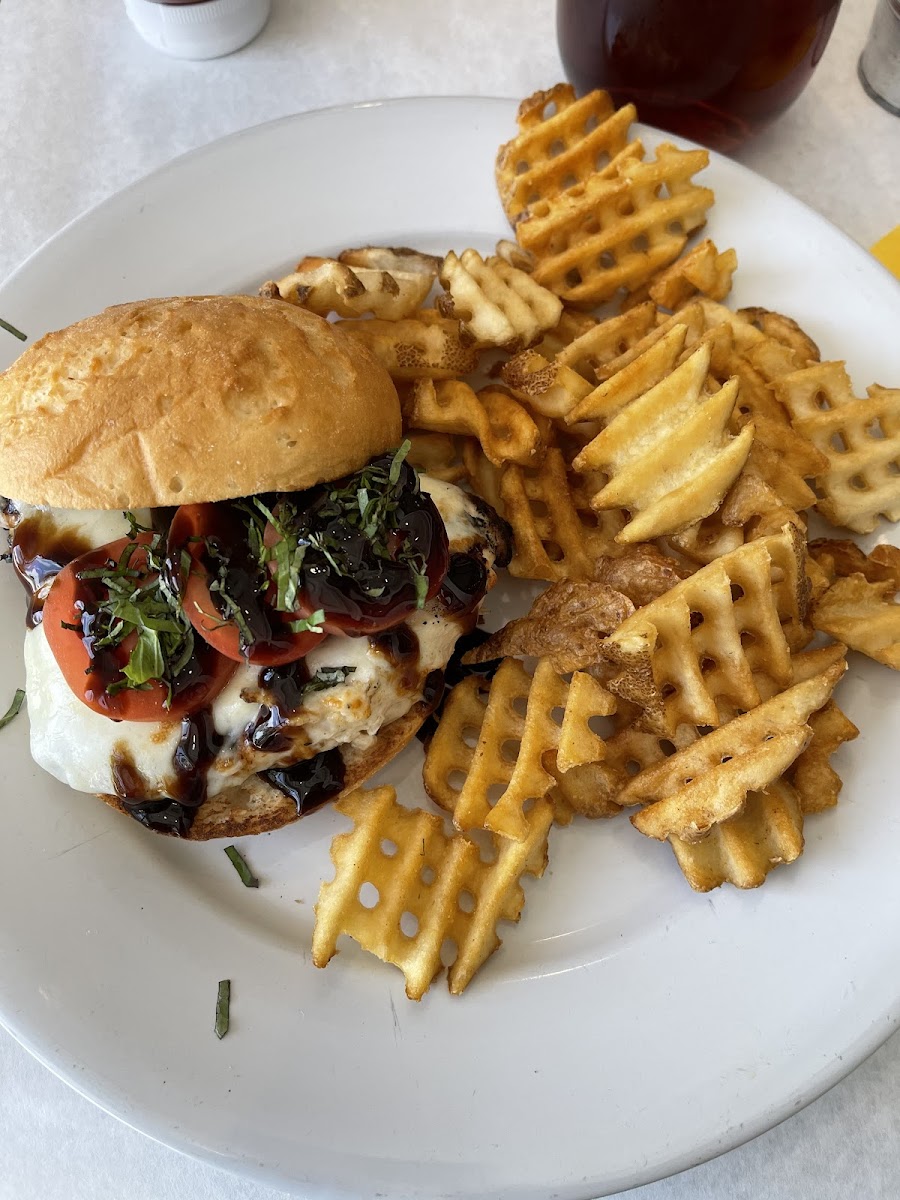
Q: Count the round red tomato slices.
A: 3